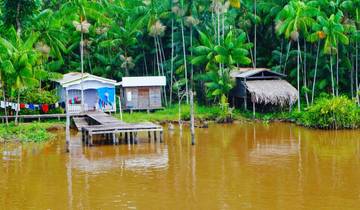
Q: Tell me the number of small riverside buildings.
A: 3